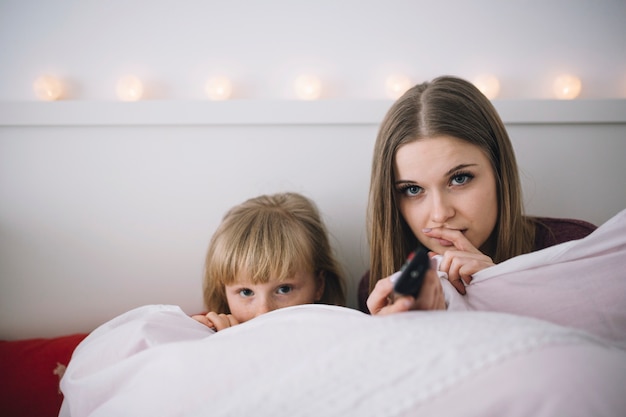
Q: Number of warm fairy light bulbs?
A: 7